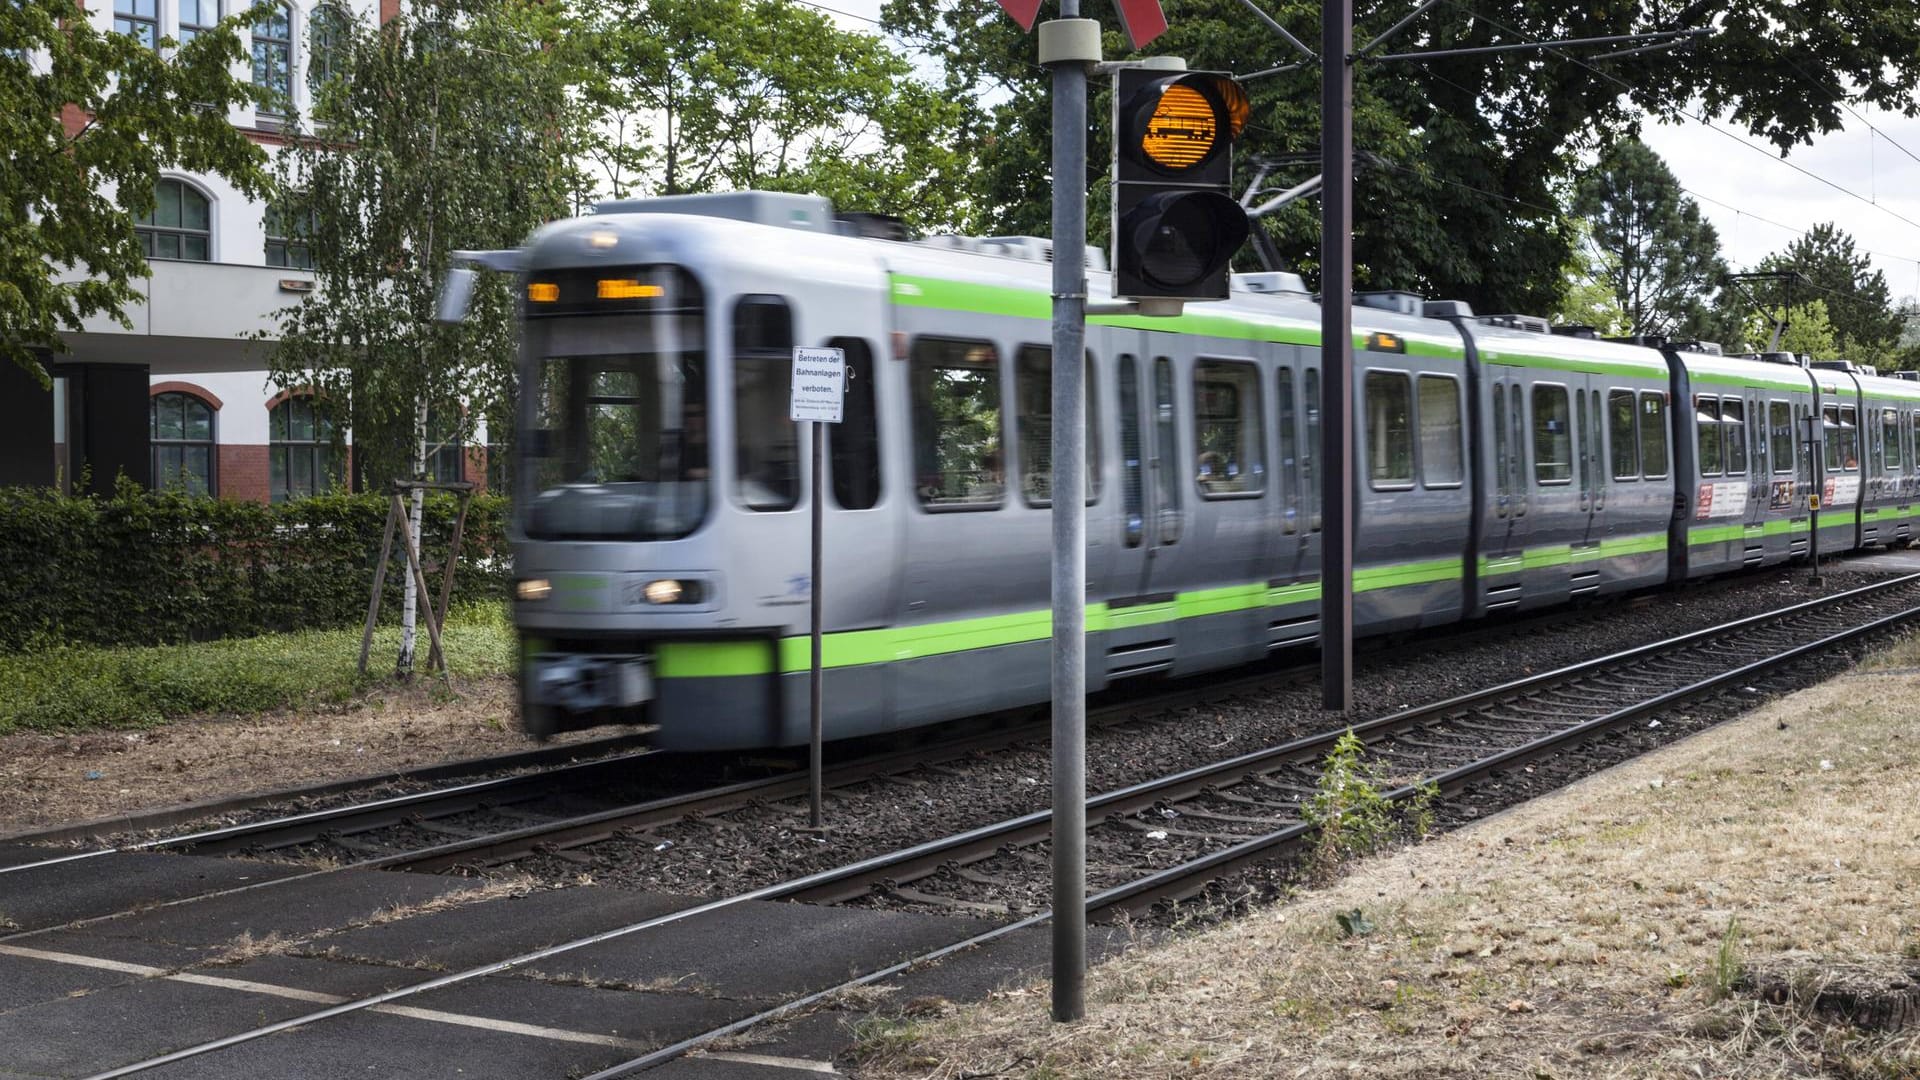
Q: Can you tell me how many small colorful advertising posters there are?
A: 3